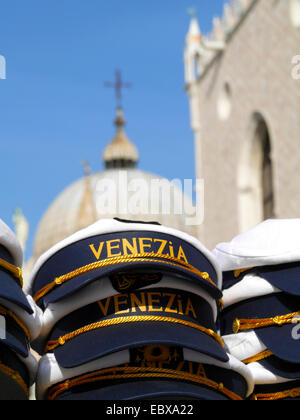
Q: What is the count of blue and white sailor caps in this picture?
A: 10